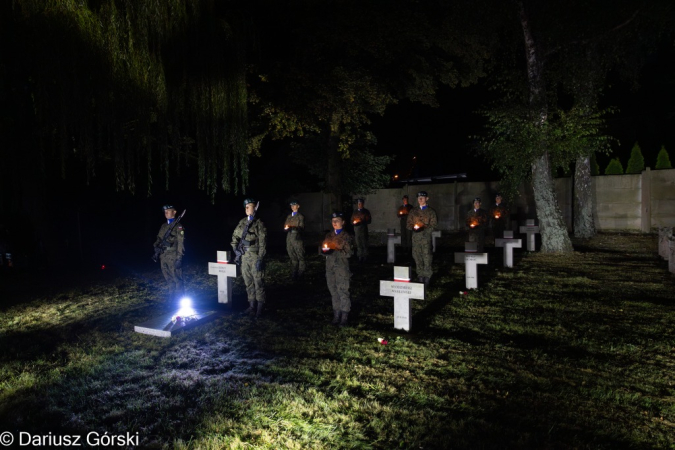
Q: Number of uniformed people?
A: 9